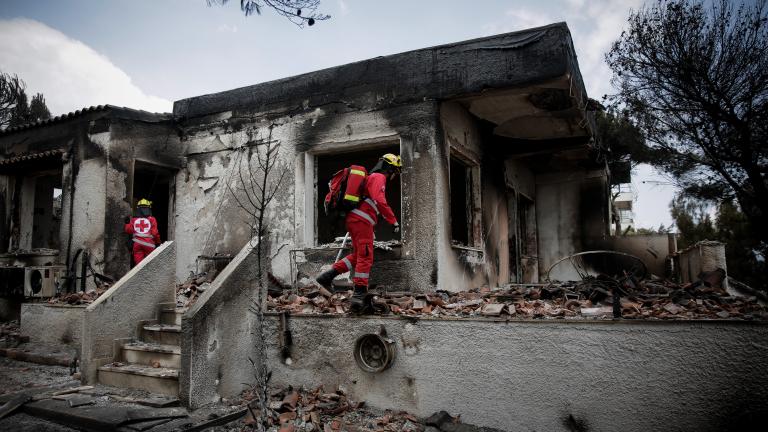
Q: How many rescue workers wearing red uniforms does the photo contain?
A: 2